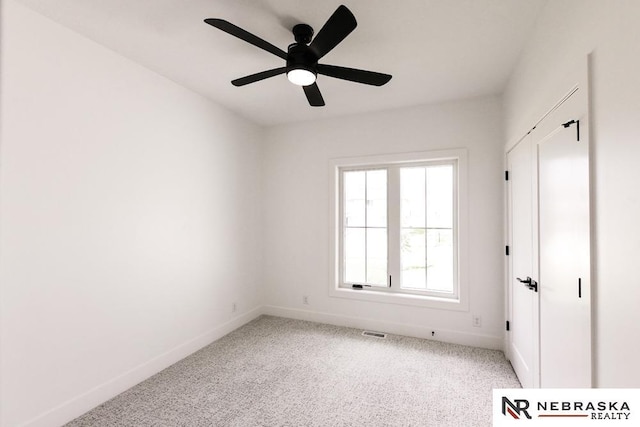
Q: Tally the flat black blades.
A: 5